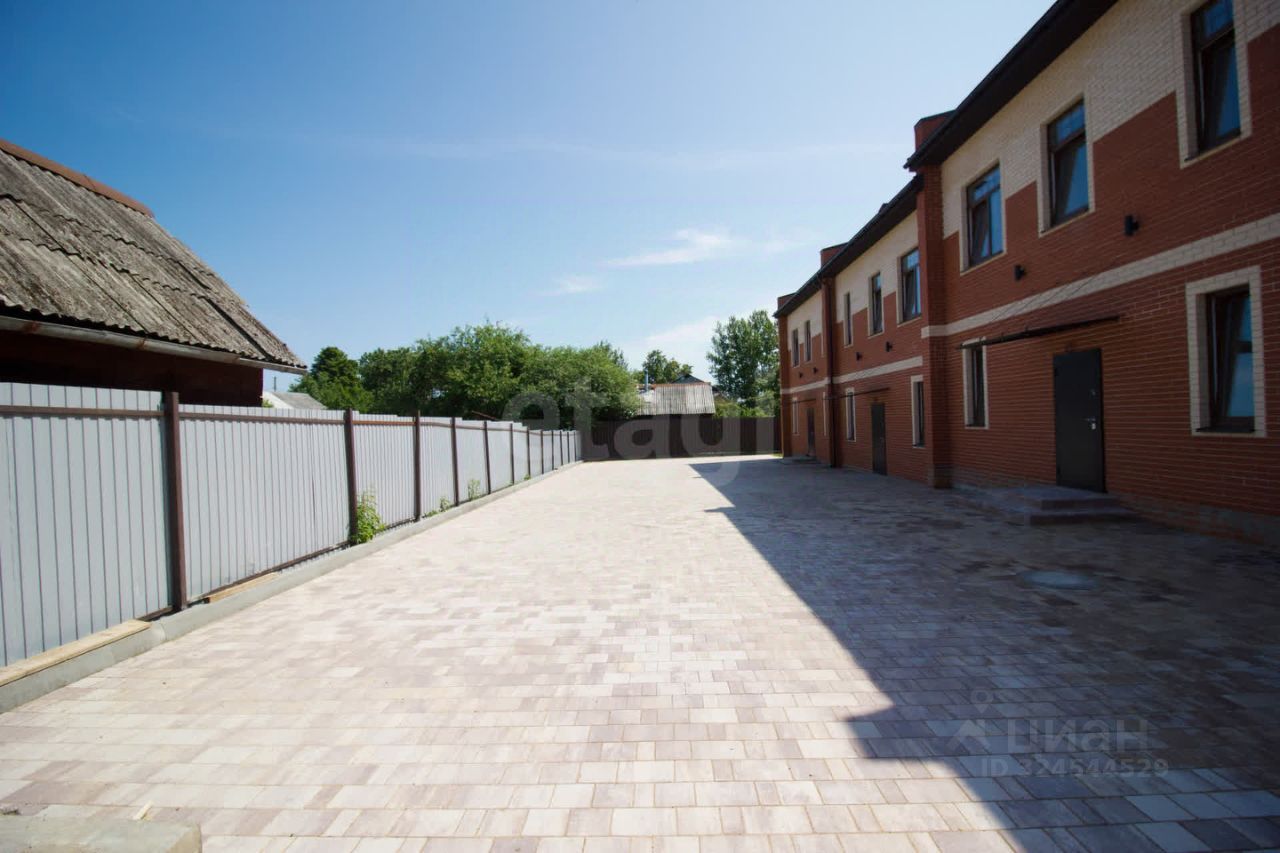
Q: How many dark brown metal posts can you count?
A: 12